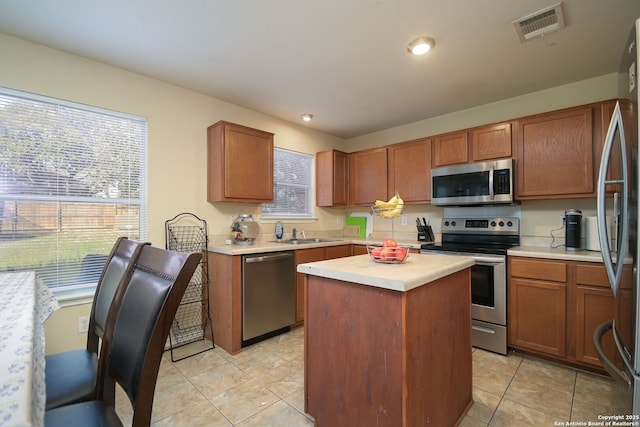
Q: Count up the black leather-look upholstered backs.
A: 2